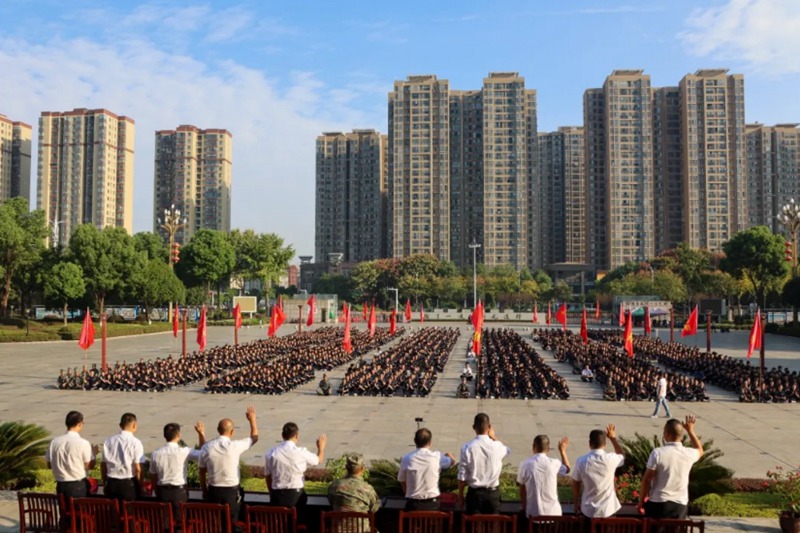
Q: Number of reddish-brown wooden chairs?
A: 11